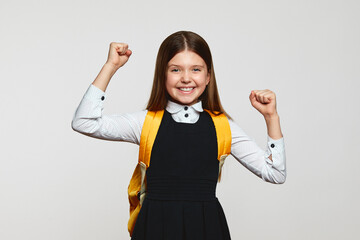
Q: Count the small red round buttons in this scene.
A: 0